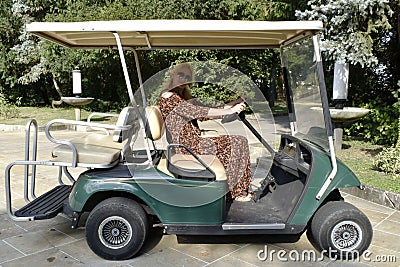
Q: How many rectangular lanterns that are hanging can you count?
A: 2